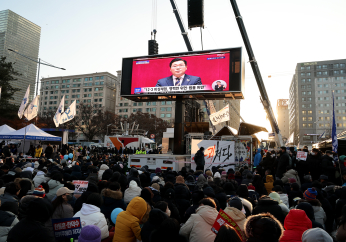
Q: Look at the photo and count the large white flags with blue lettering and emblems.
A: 4